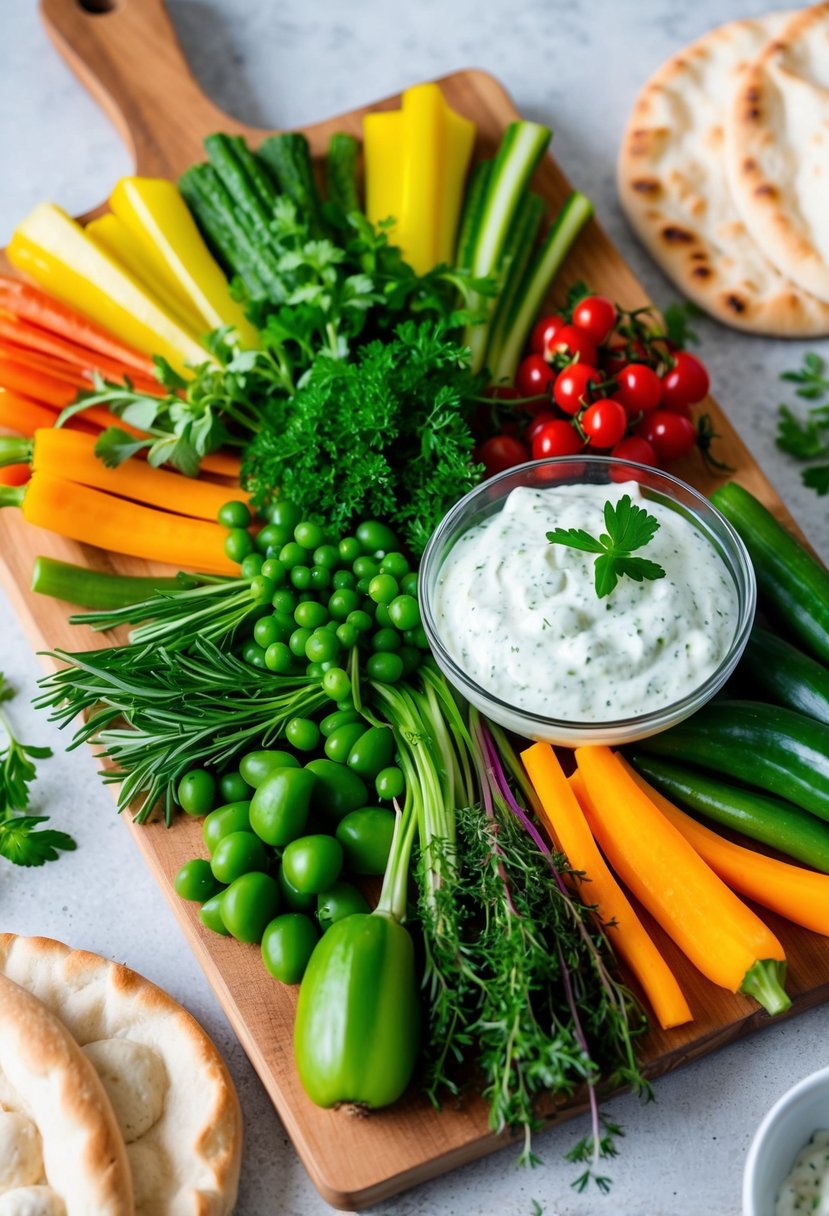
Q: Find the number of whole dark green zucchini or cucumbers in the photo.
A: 4